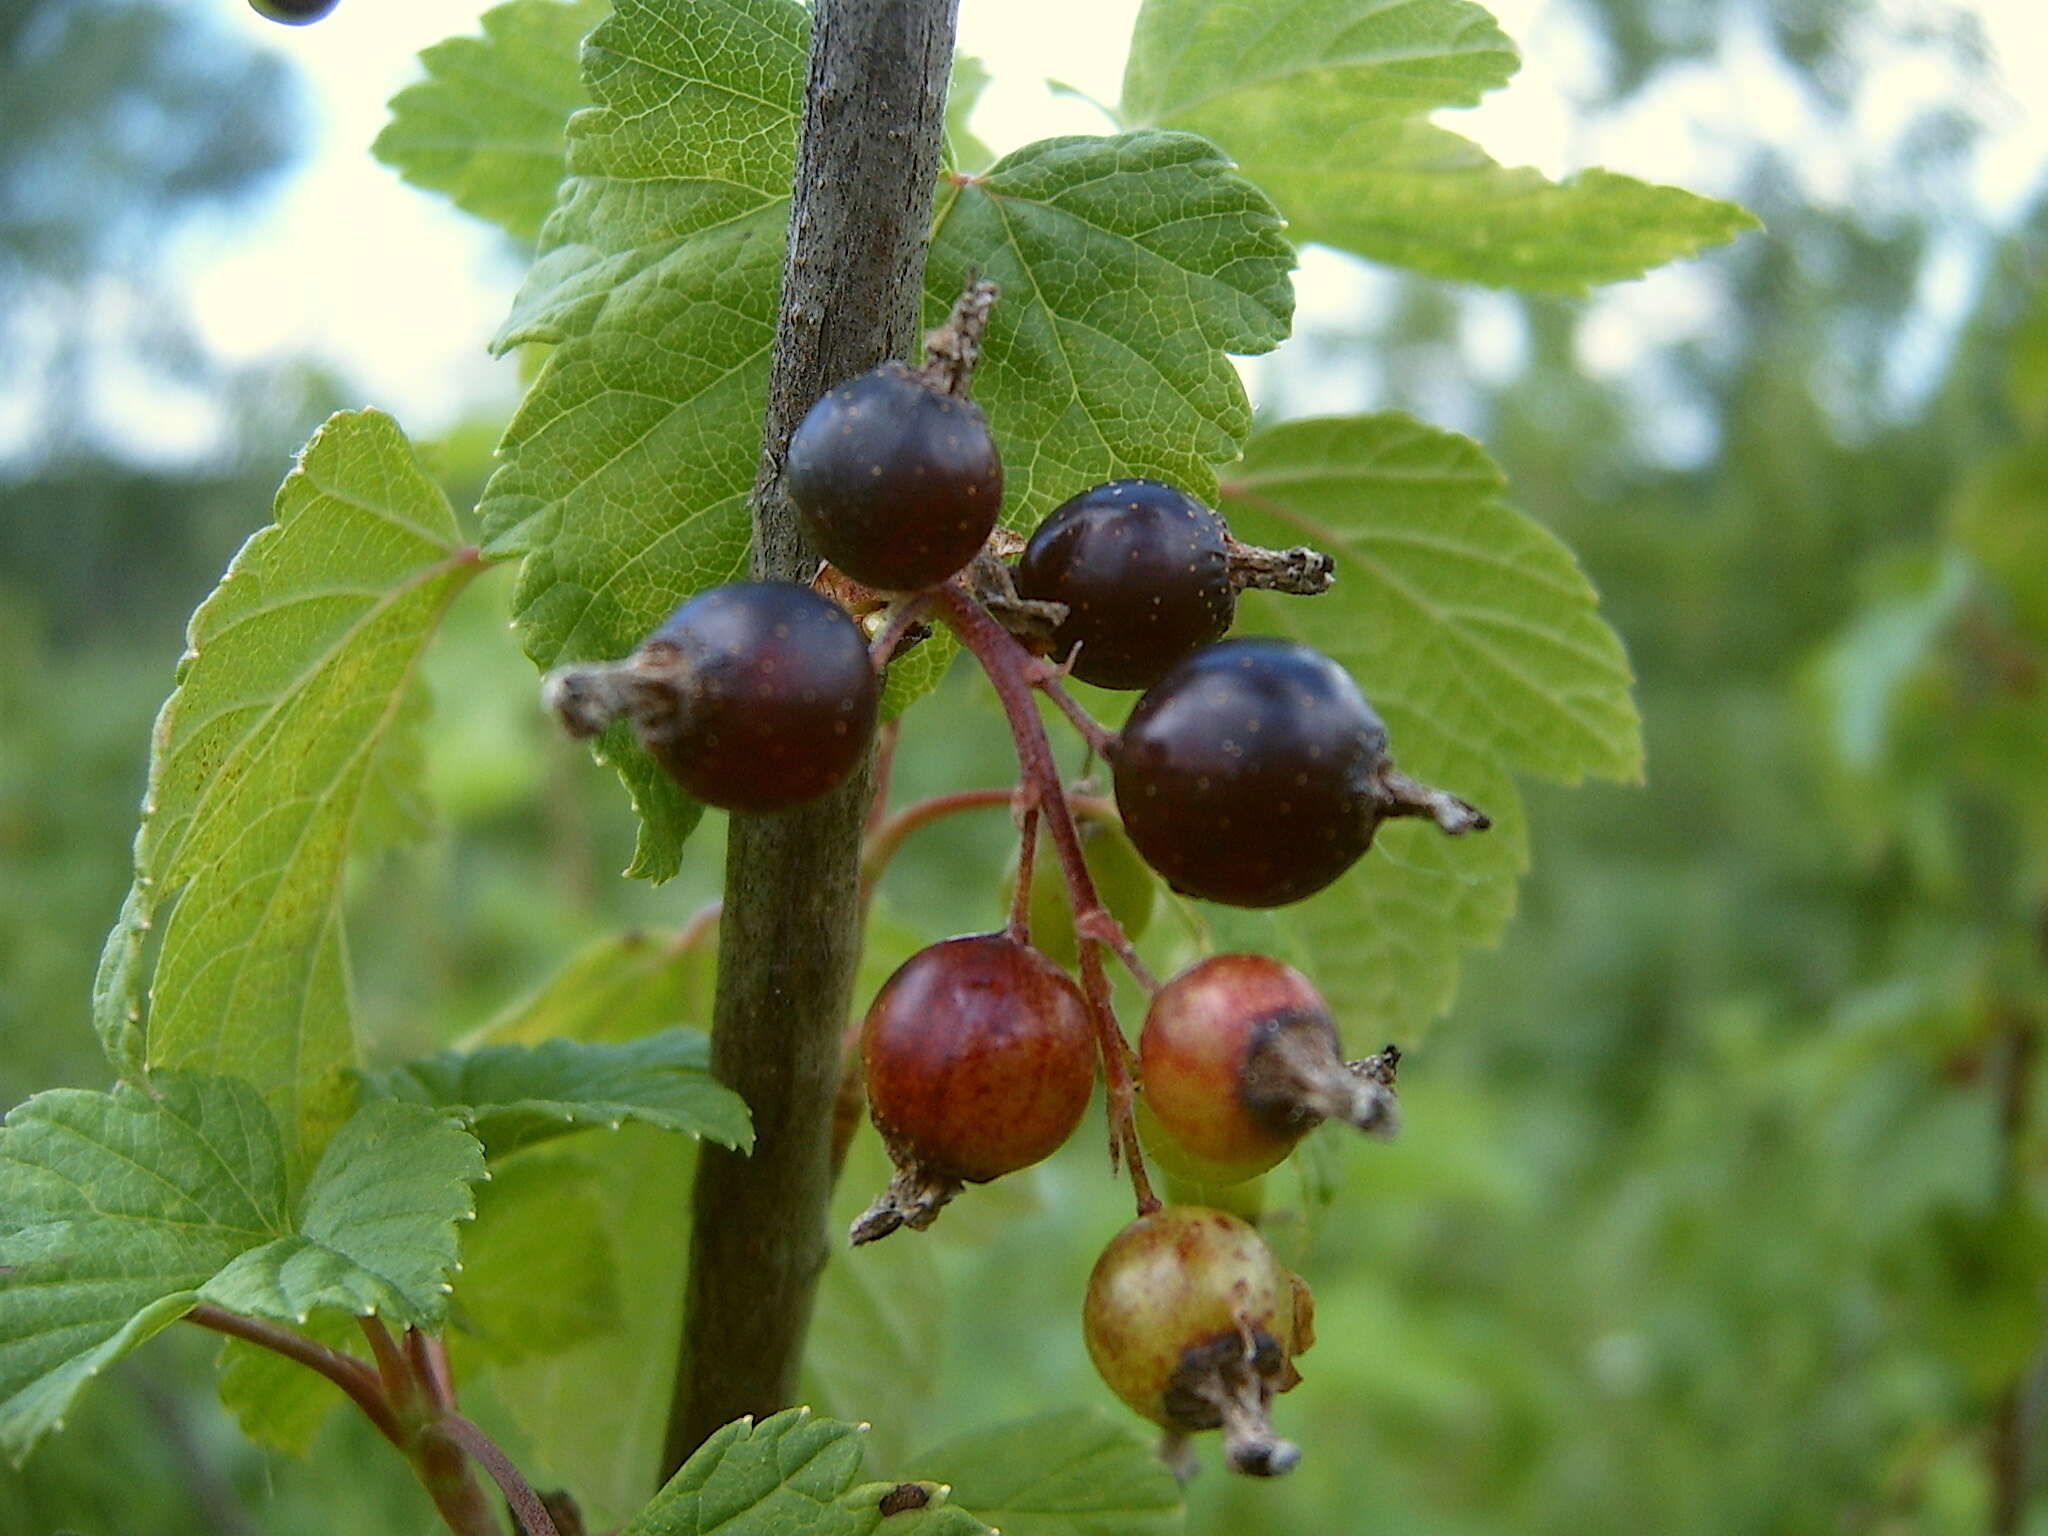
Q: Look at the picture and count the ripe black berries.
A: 4